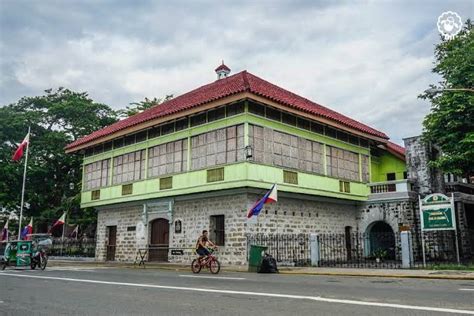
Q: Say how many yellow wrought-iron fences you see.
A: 0